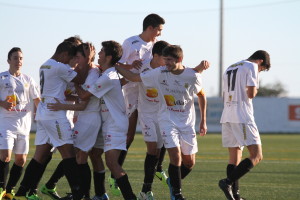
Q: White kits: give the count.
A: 9